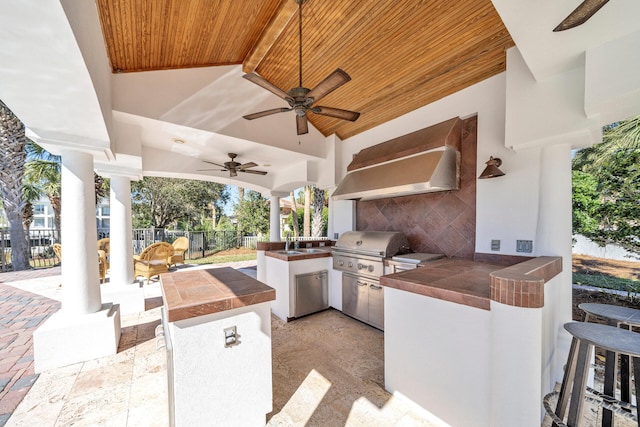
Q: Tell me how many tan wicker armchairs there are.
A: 4